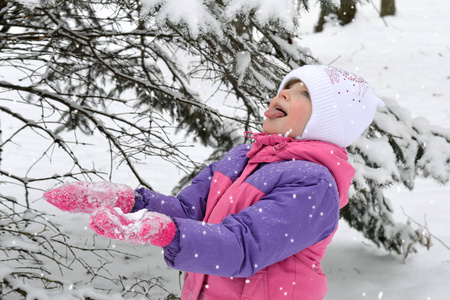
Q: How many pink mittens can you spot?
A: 2